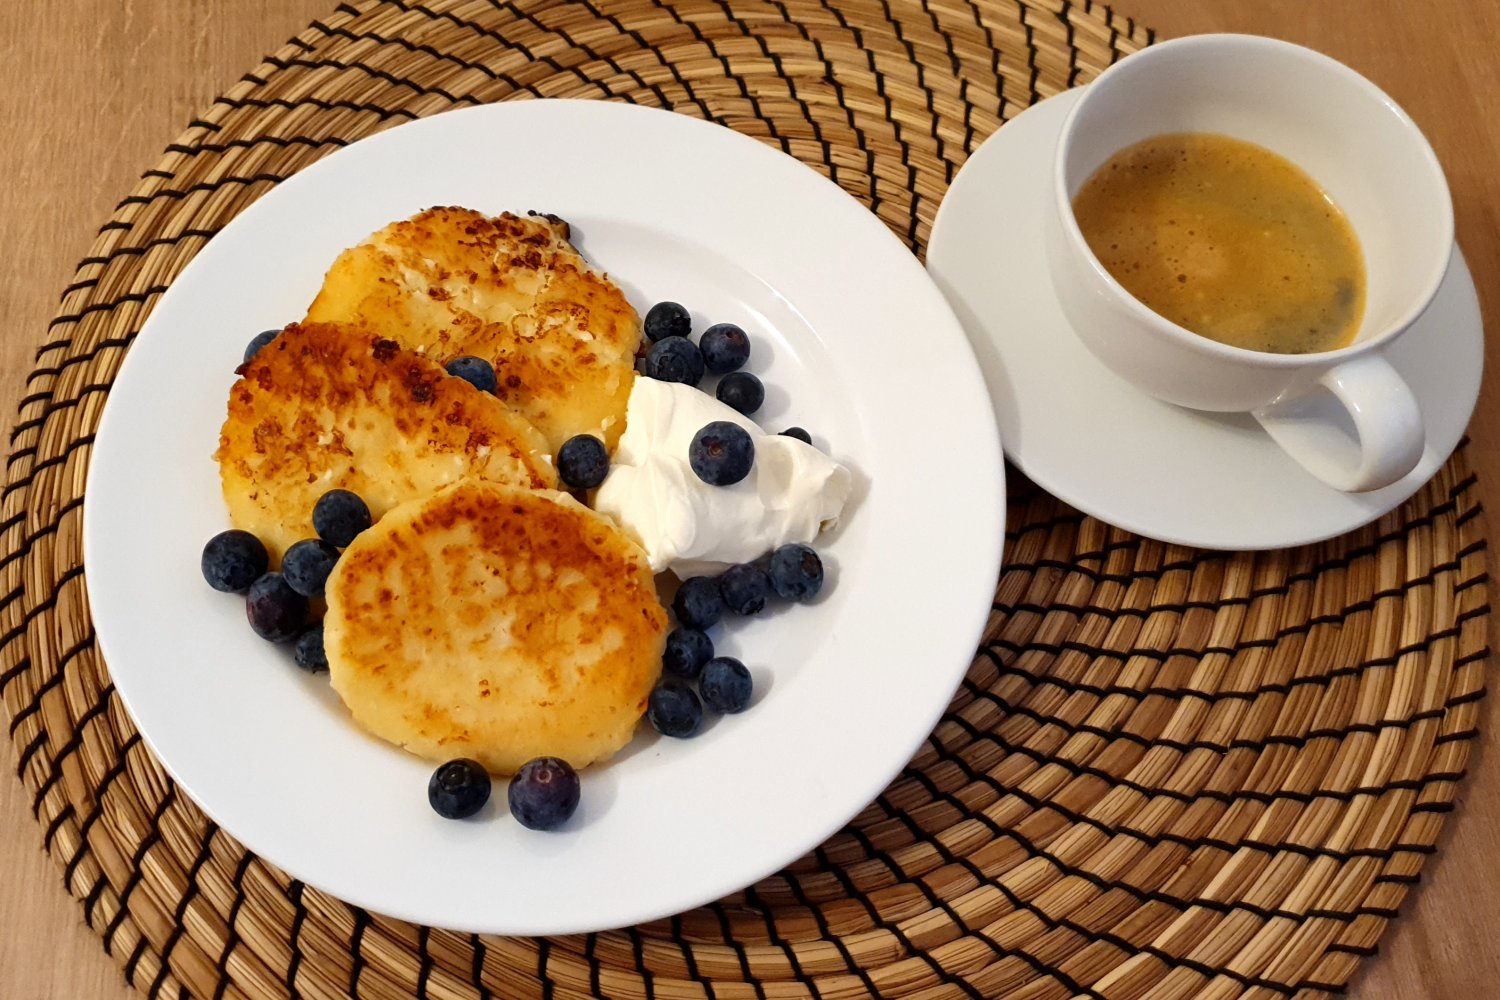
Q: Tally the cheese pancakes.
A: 3